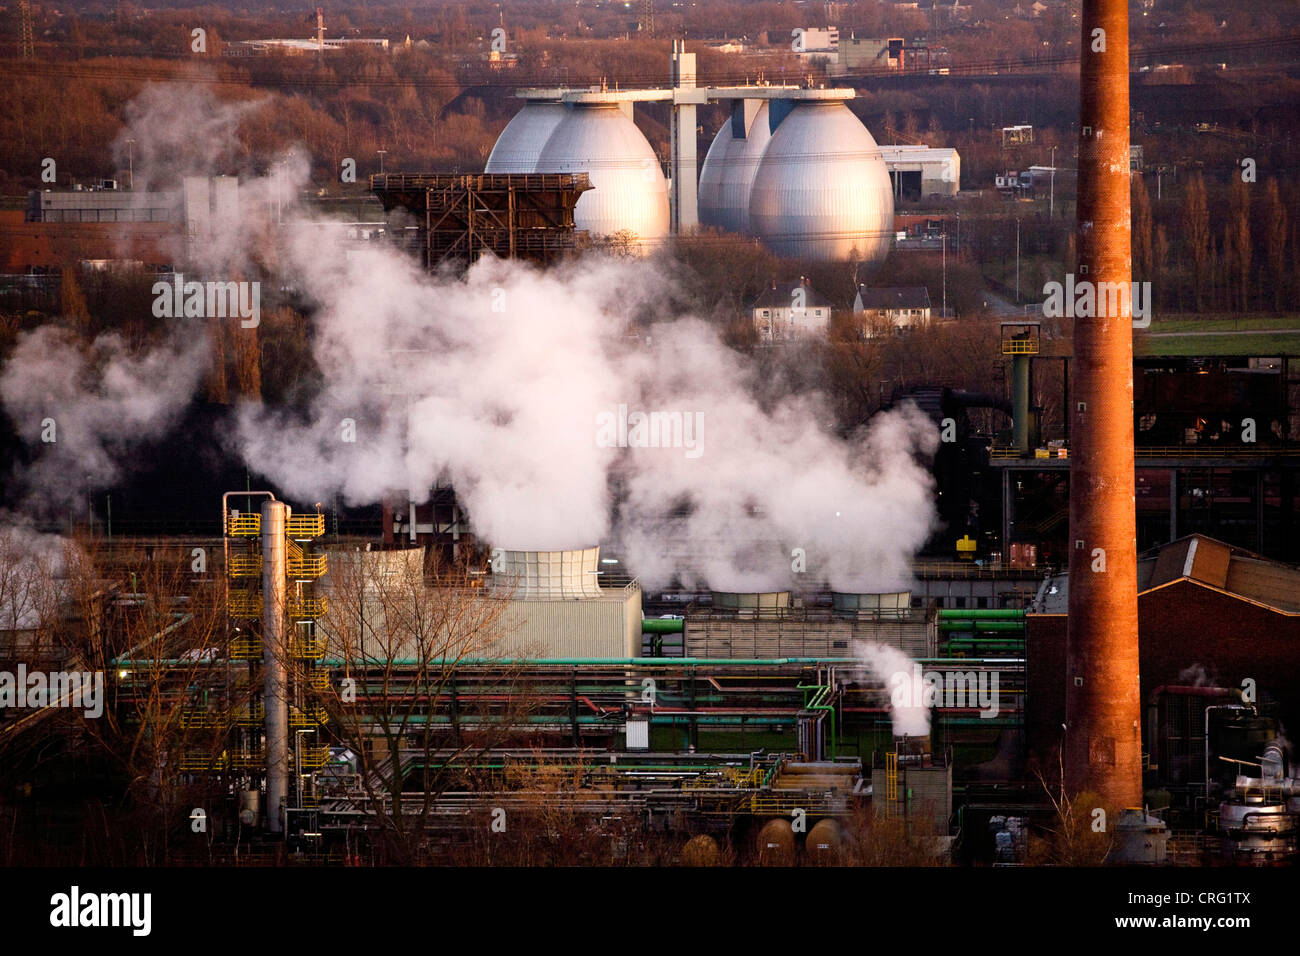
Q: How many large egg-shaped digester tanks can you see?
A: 4